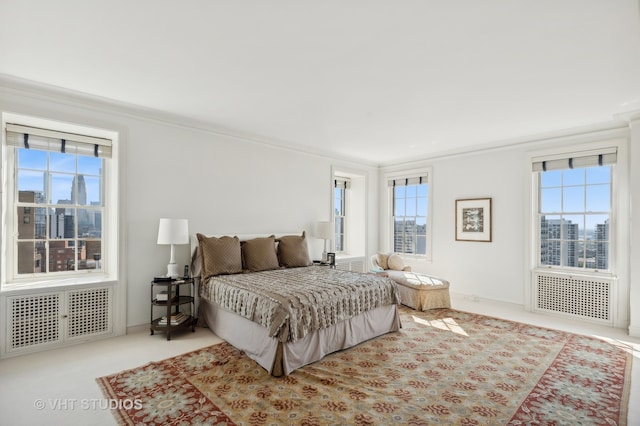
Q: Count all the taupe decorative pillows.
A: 3